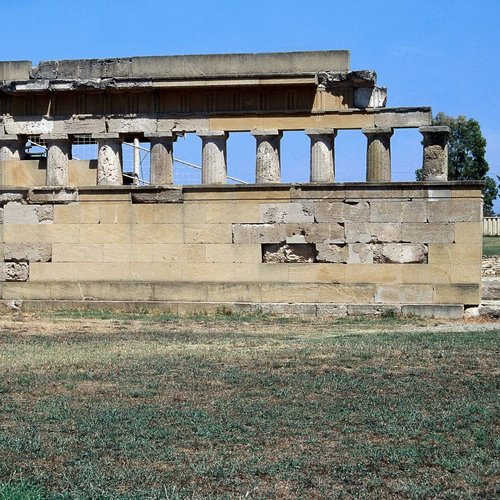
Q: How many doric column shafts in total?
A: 9